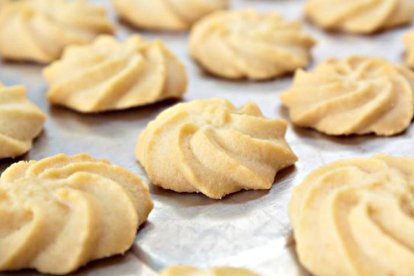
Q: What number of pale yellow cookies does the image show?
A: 12